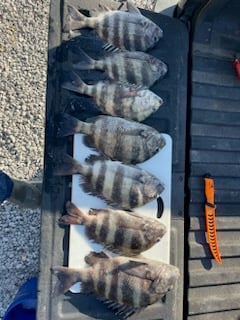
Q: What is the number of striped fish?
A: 7